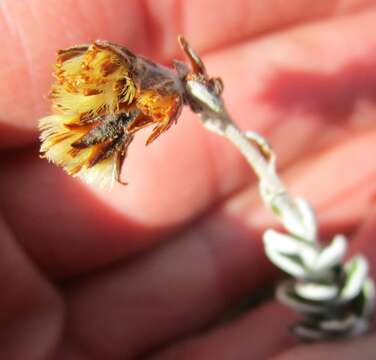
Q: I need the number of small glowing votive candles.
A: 0